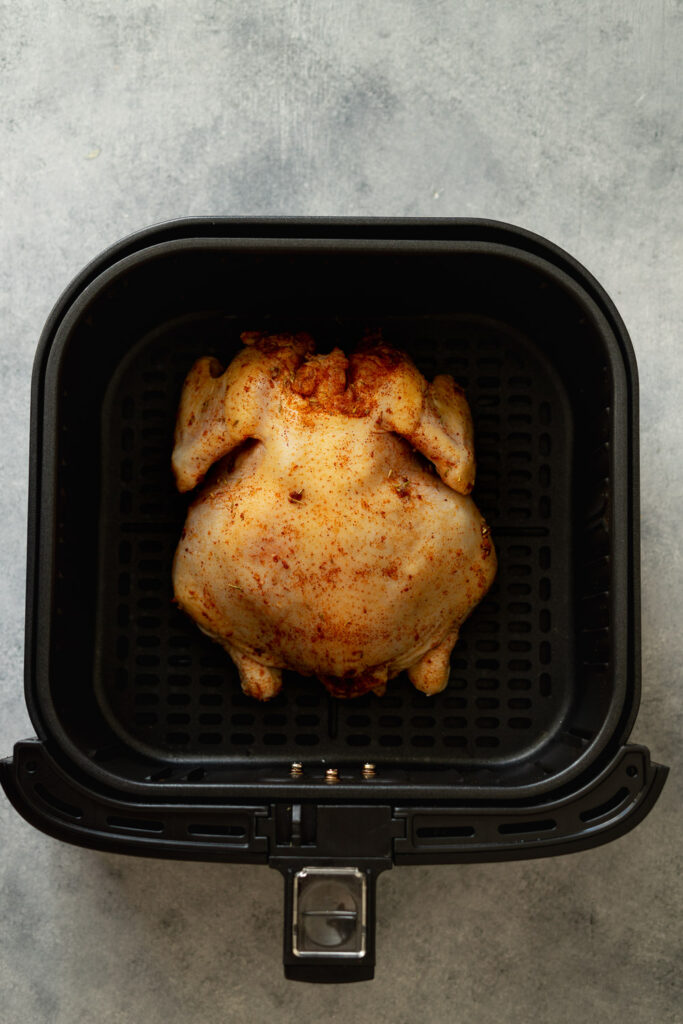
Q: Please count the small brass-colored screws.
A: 3